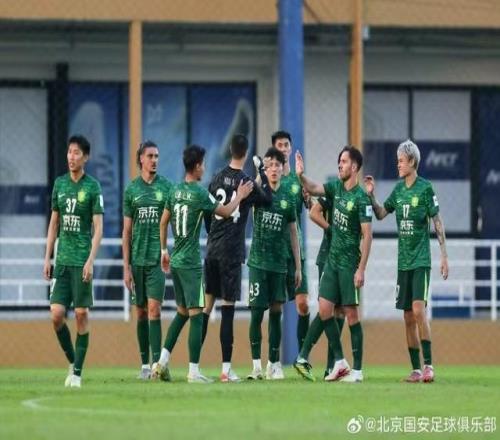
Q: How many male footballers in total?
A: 9